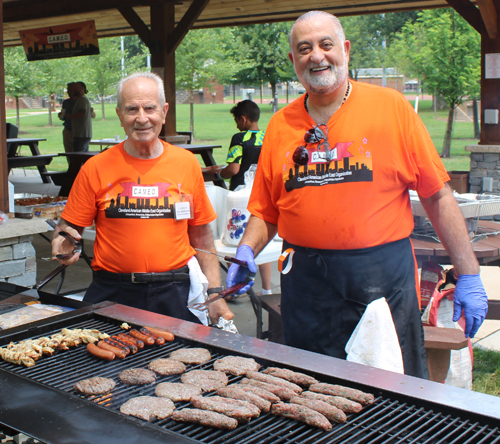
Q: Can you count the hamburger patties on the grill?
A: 8